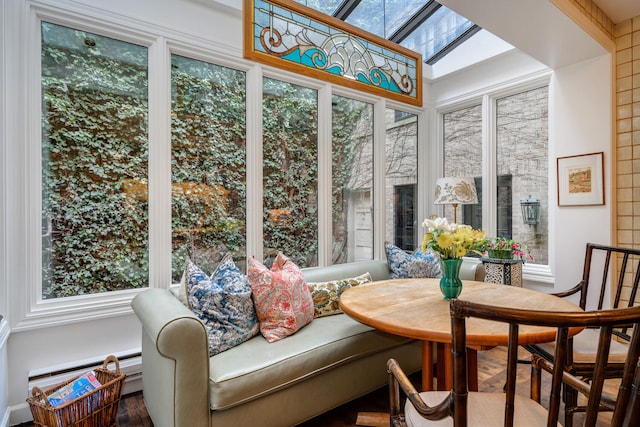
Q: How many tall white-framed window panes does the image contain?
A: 7